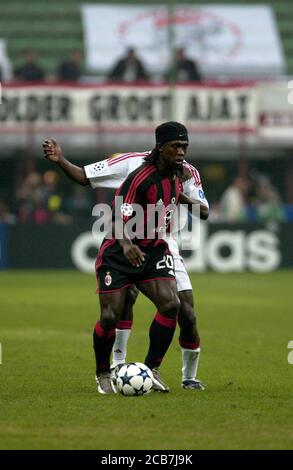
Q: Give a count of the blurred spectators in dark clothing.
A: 4